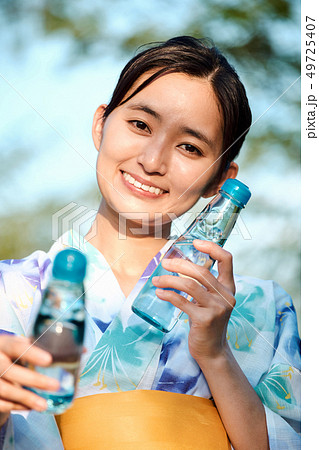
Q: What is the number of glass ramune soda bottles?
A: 2